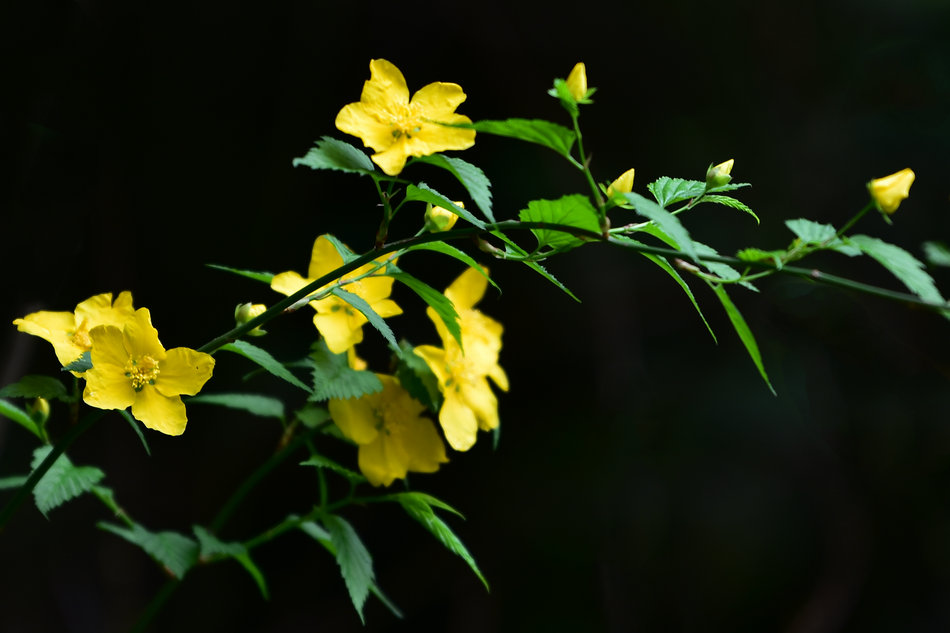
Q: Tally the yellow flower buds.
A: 7